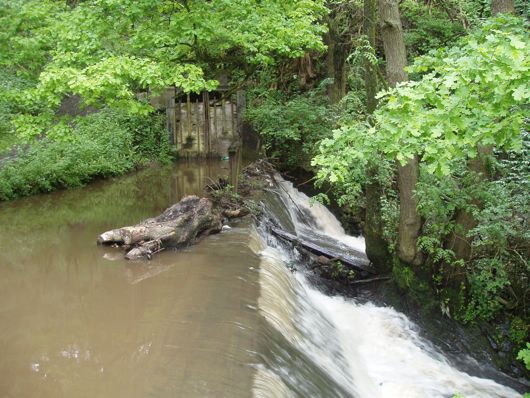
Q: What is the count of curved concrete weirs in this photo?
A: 1